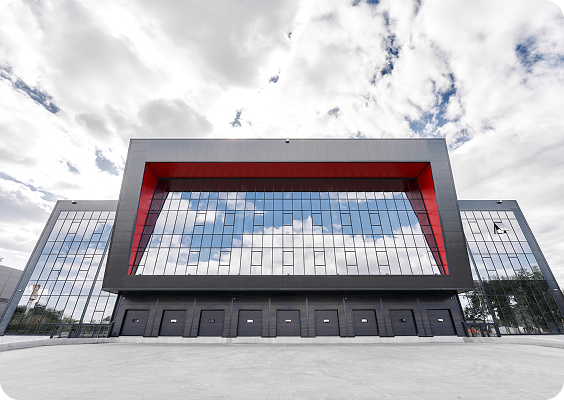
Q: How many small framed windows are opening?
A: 1